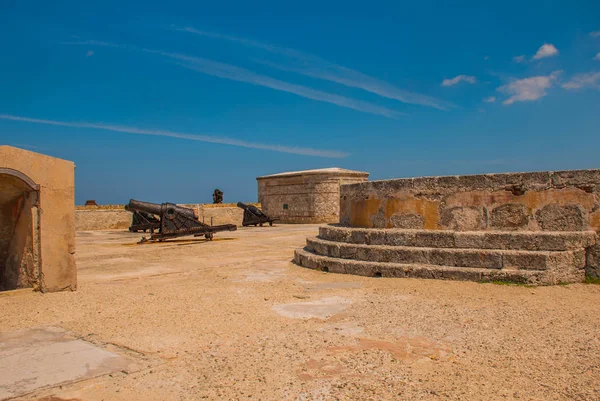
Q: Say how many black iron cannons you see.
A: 3